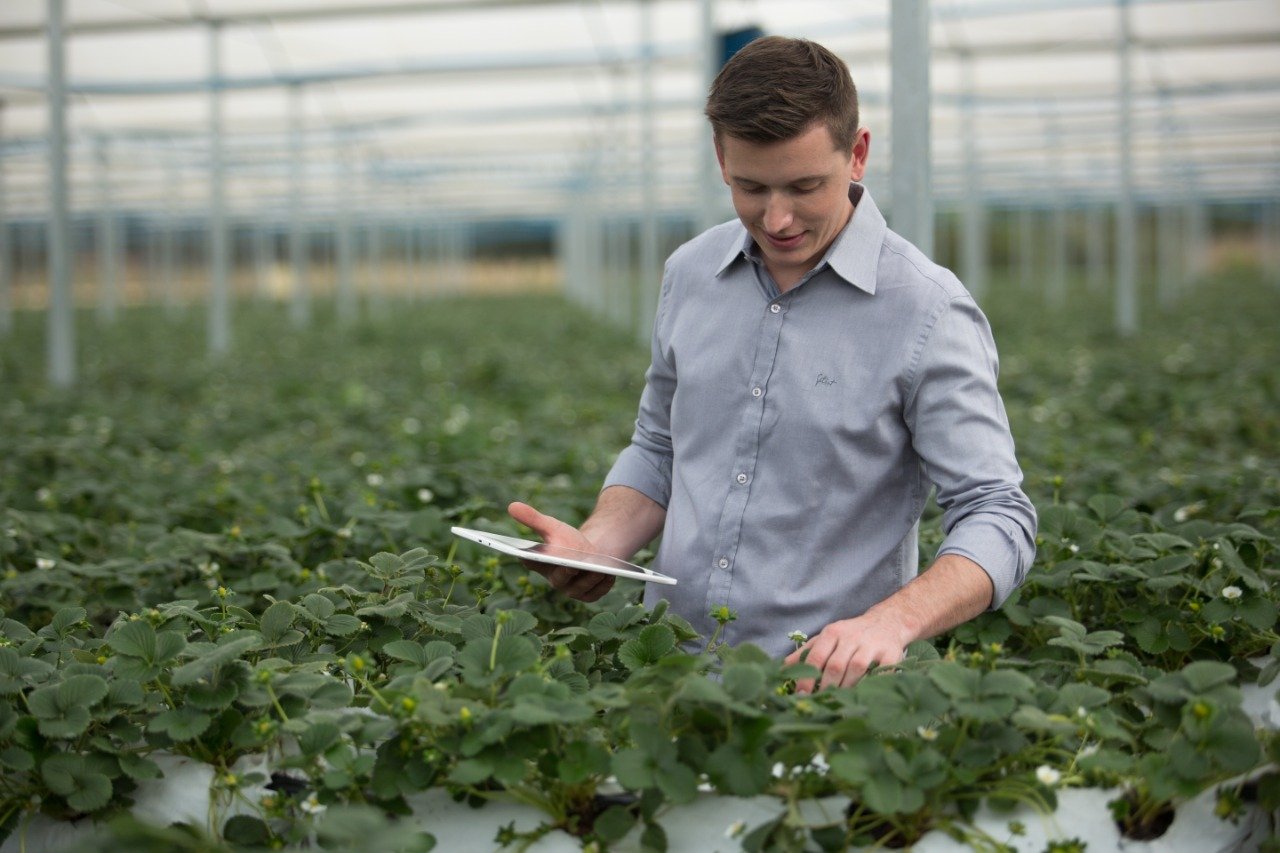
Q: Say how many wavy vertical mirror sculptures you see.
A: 0